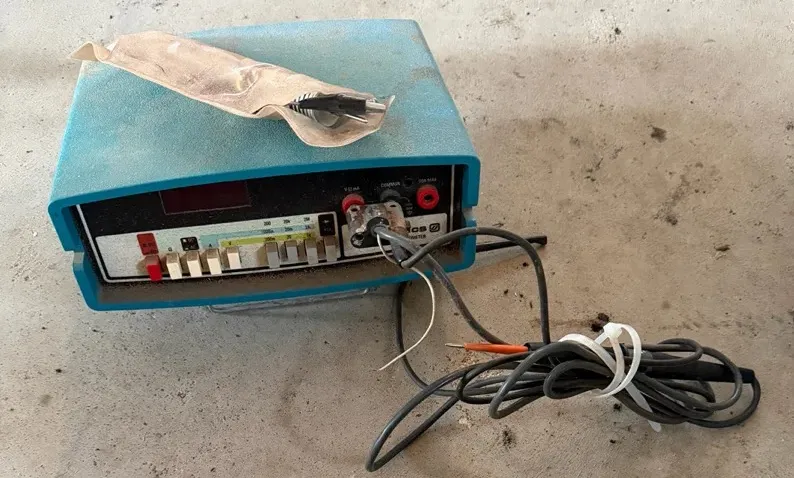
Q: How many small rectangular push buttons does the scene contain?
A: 9